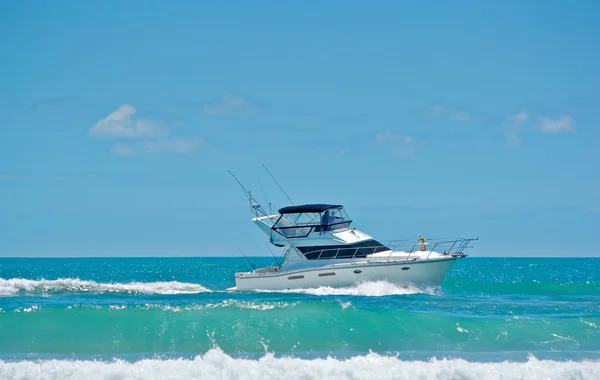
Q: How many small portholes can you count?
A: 2